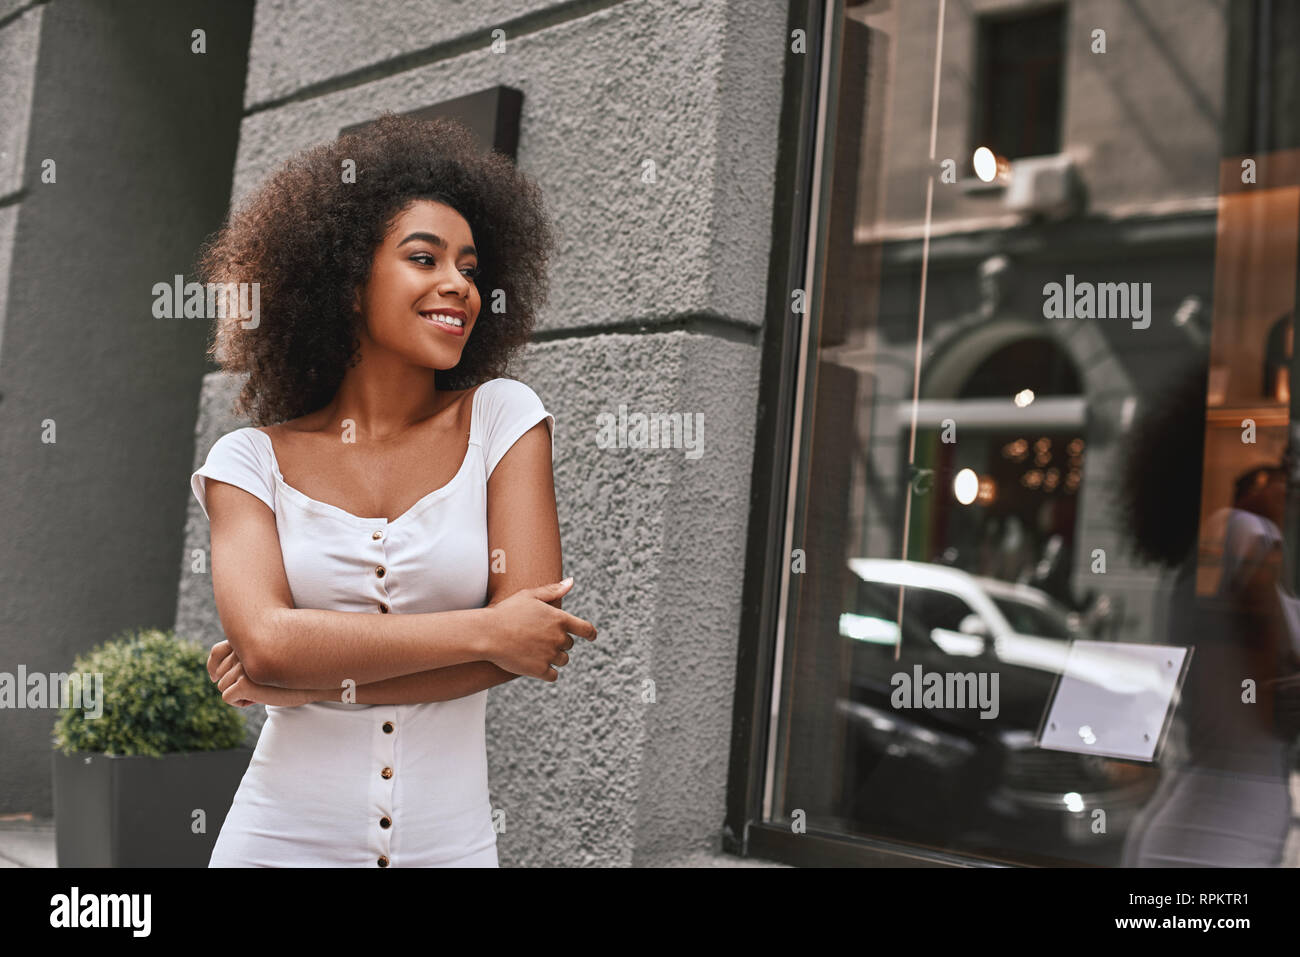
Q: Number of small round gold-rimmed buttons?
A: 7